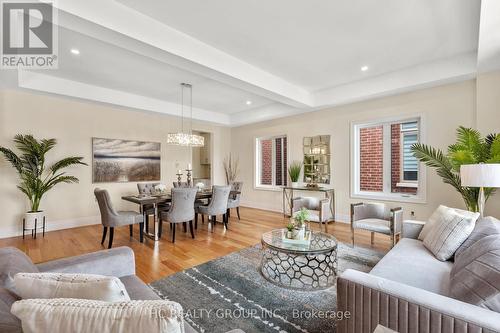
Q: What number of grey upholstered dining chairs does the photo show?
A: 6